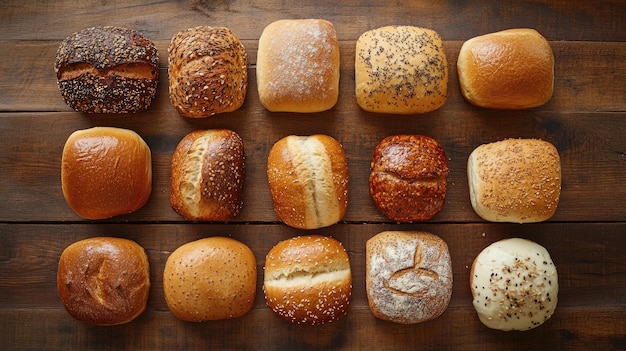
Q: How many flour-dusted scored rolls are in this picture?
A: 1